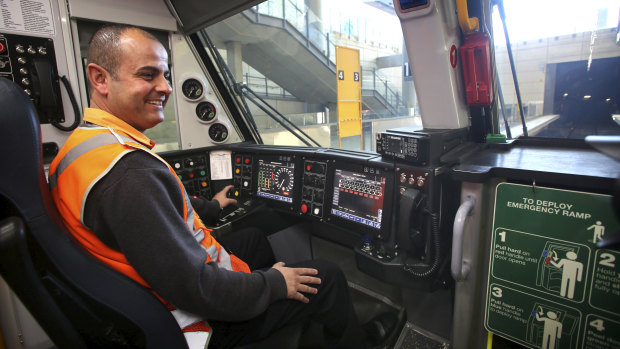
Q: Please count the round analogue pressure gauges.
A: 3